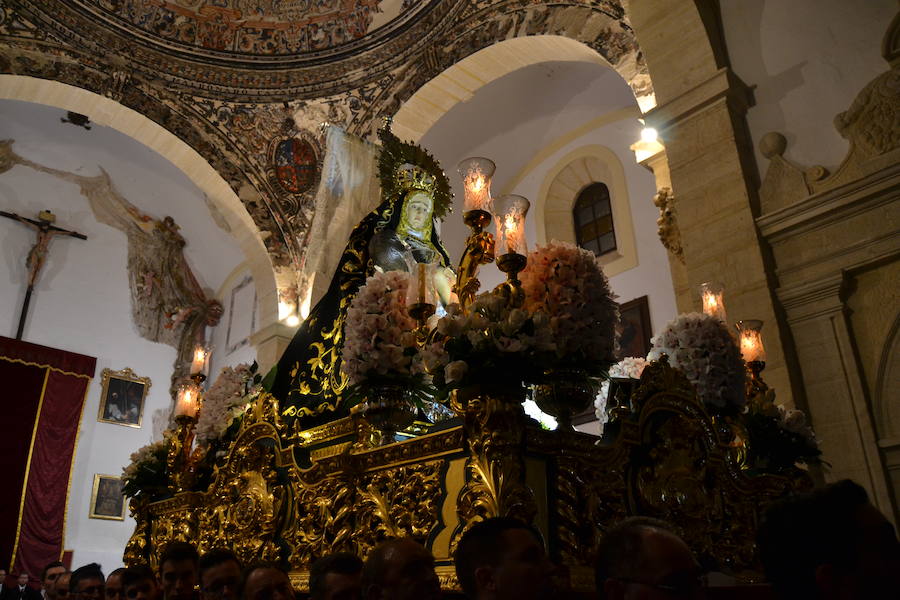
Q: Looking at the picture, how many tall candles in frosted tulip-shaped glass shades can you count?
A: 7